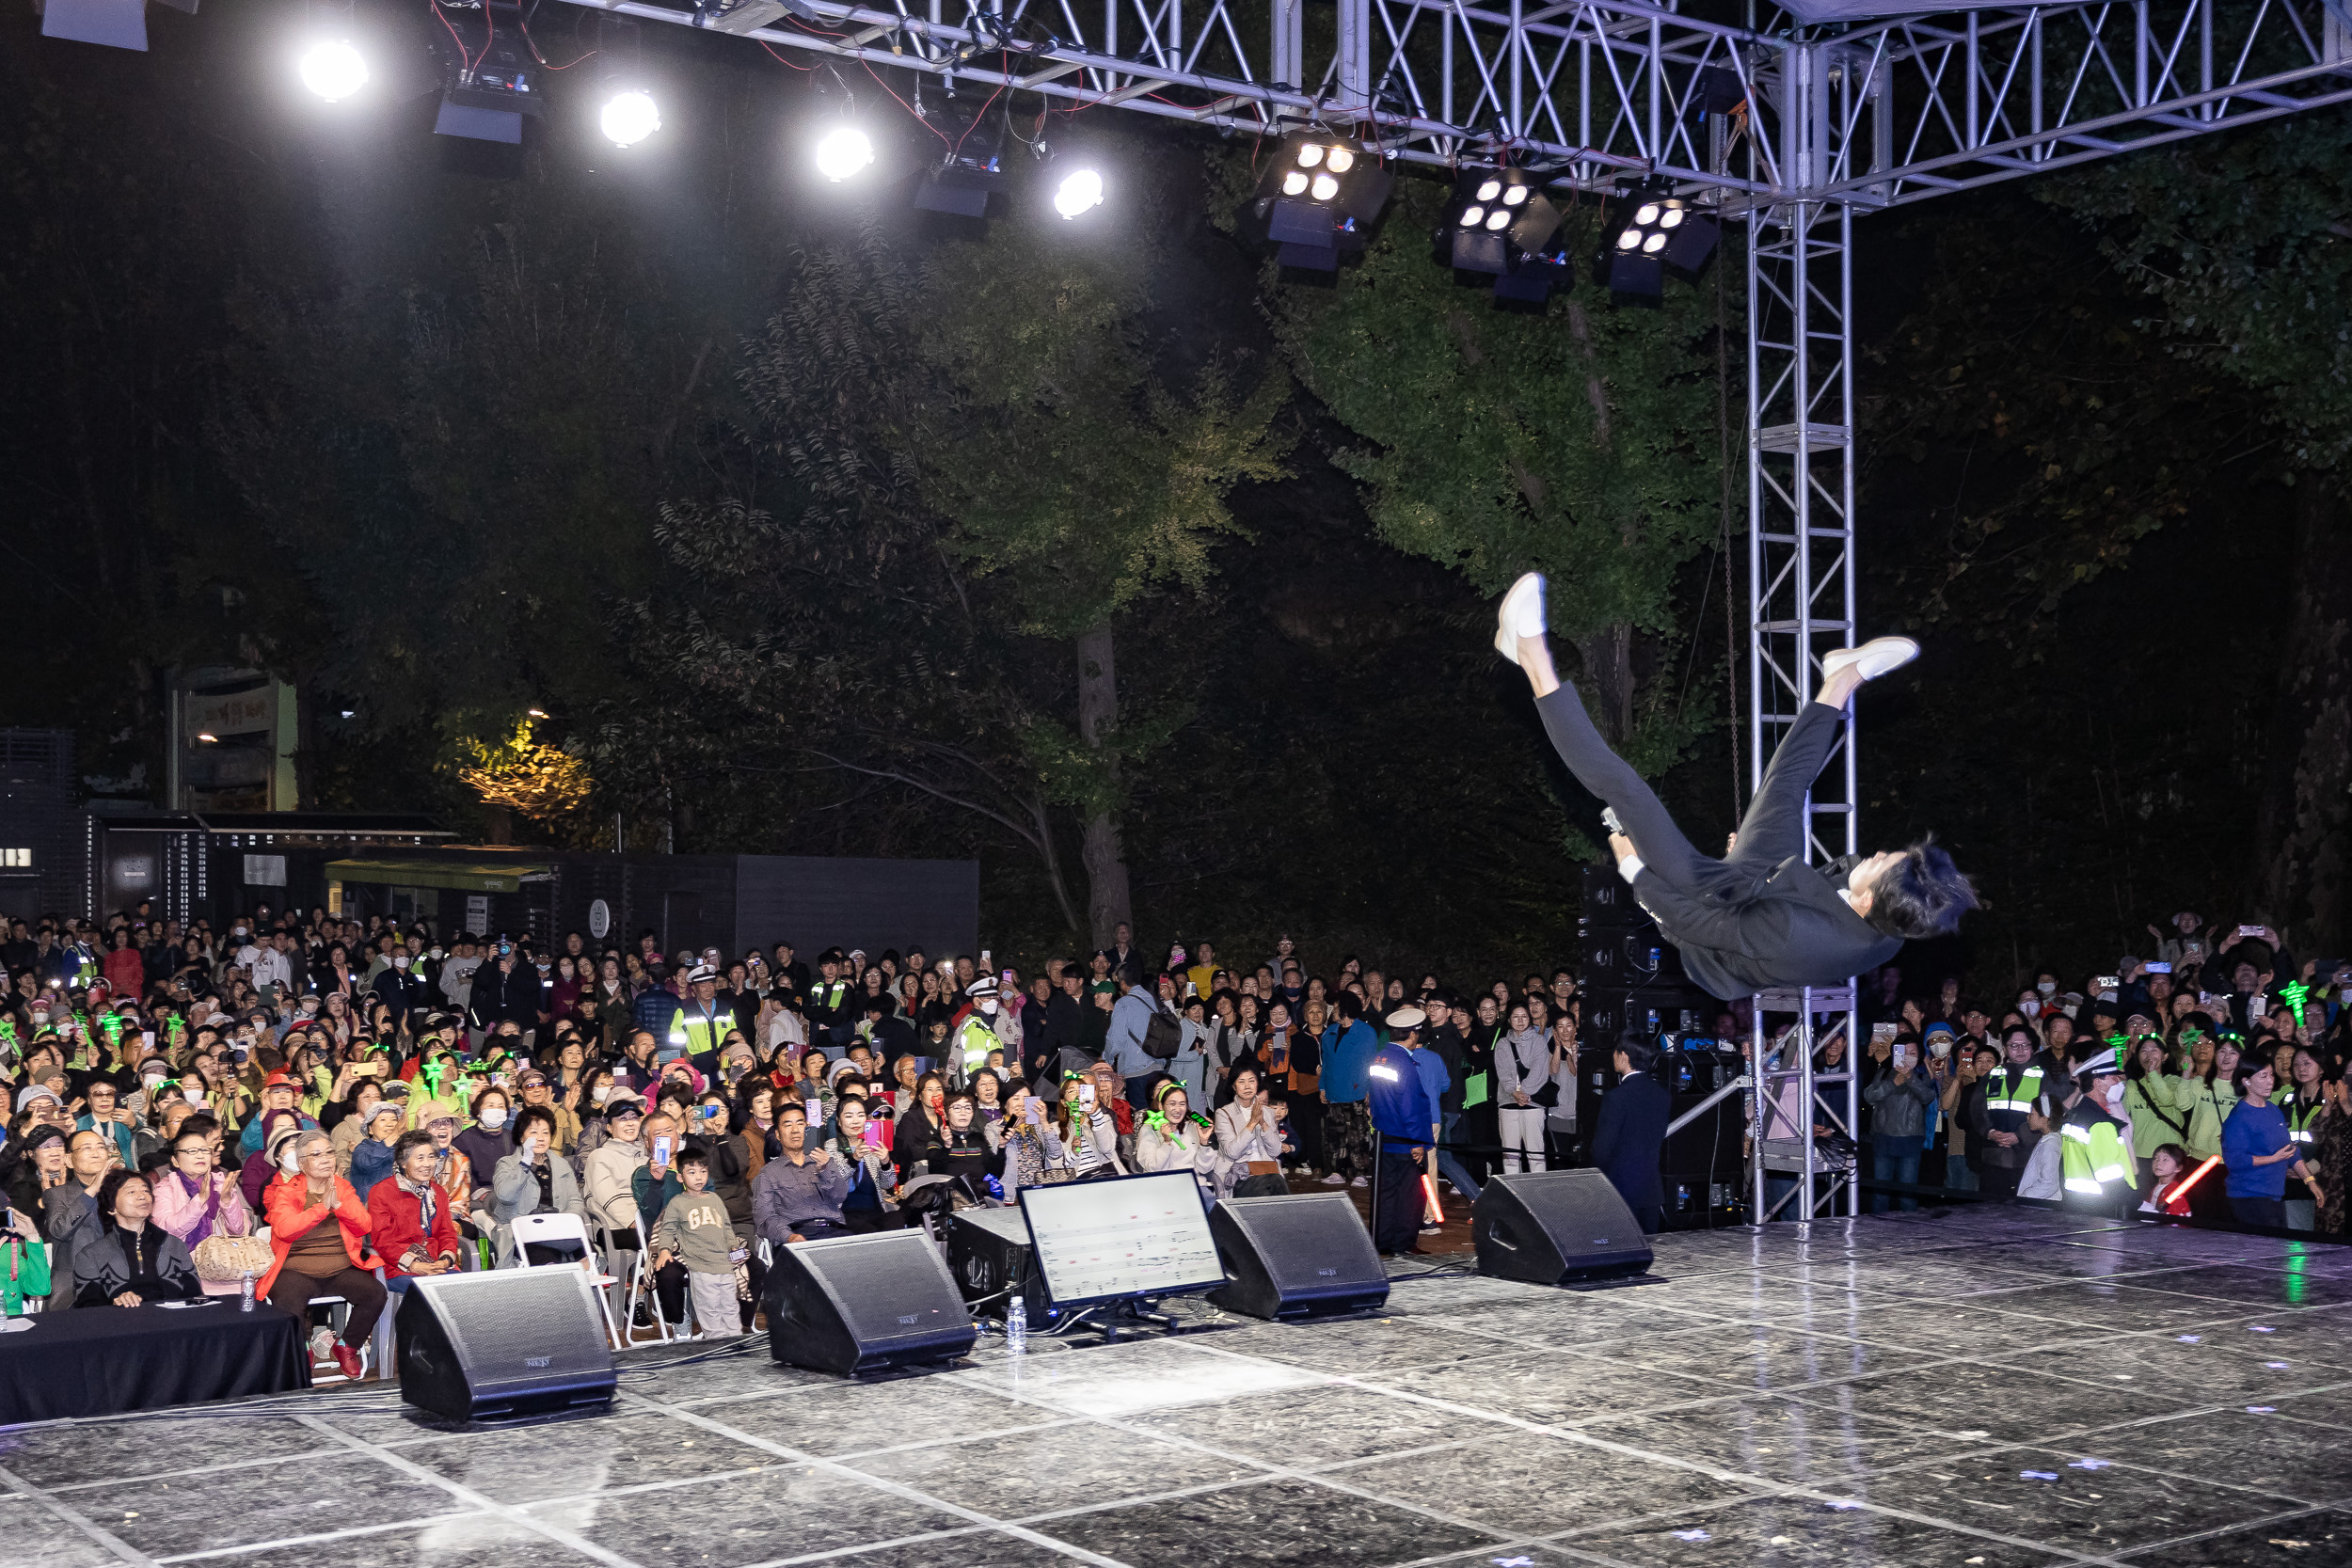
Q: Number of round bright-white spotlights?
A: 4